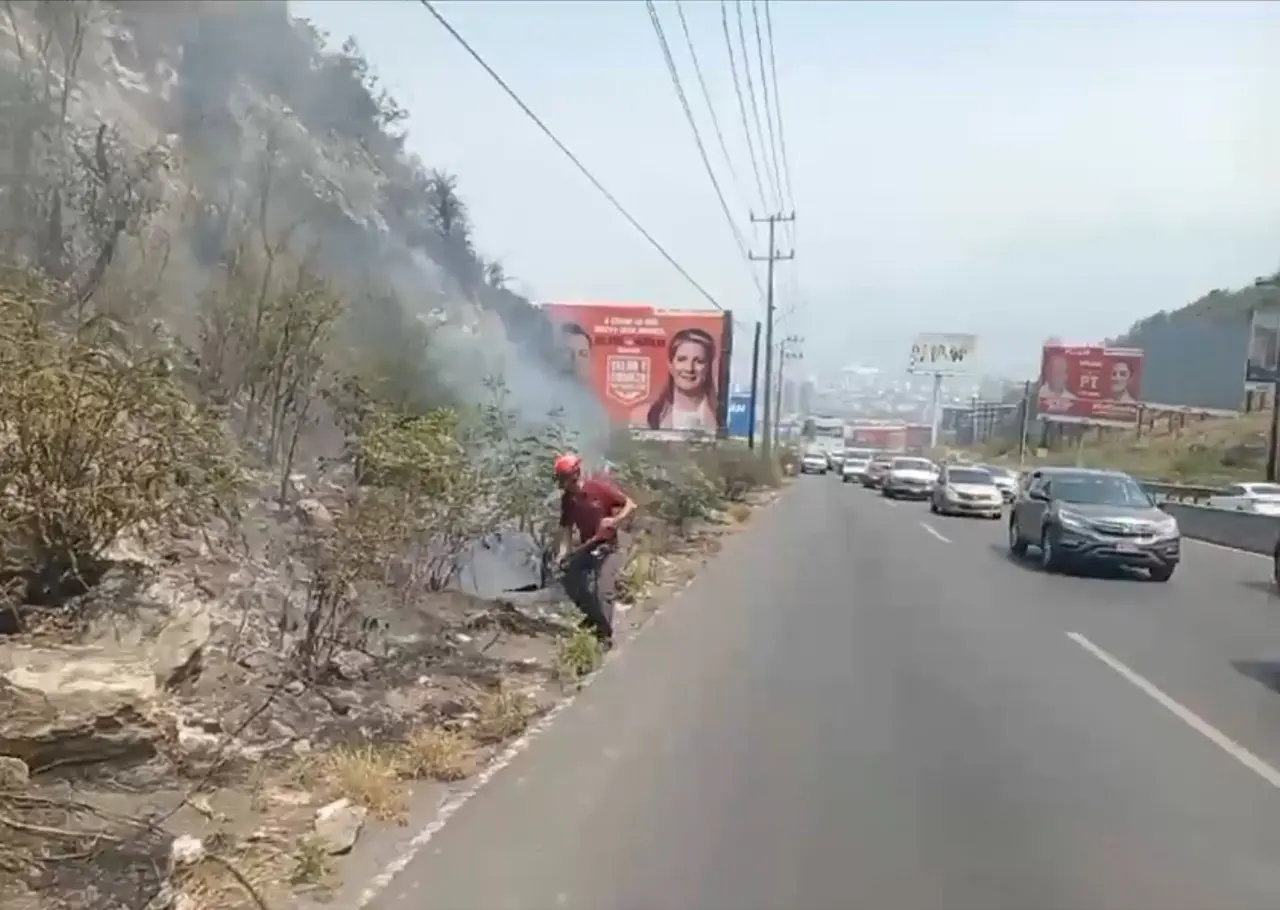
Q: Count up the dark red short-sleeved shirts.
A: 1